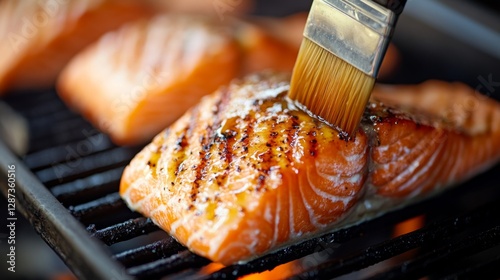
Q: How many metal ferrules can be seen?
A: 1